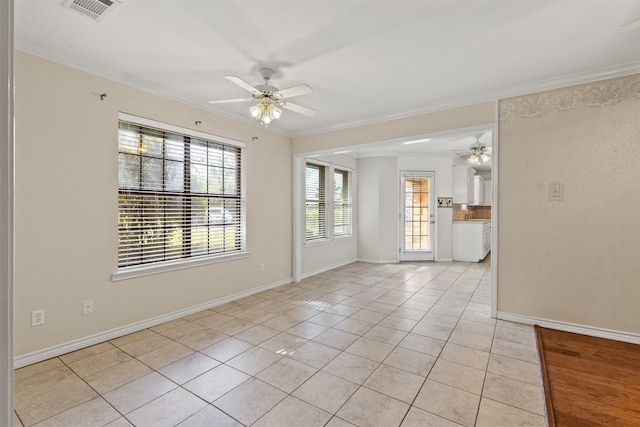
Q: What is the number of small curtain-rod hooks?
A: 3